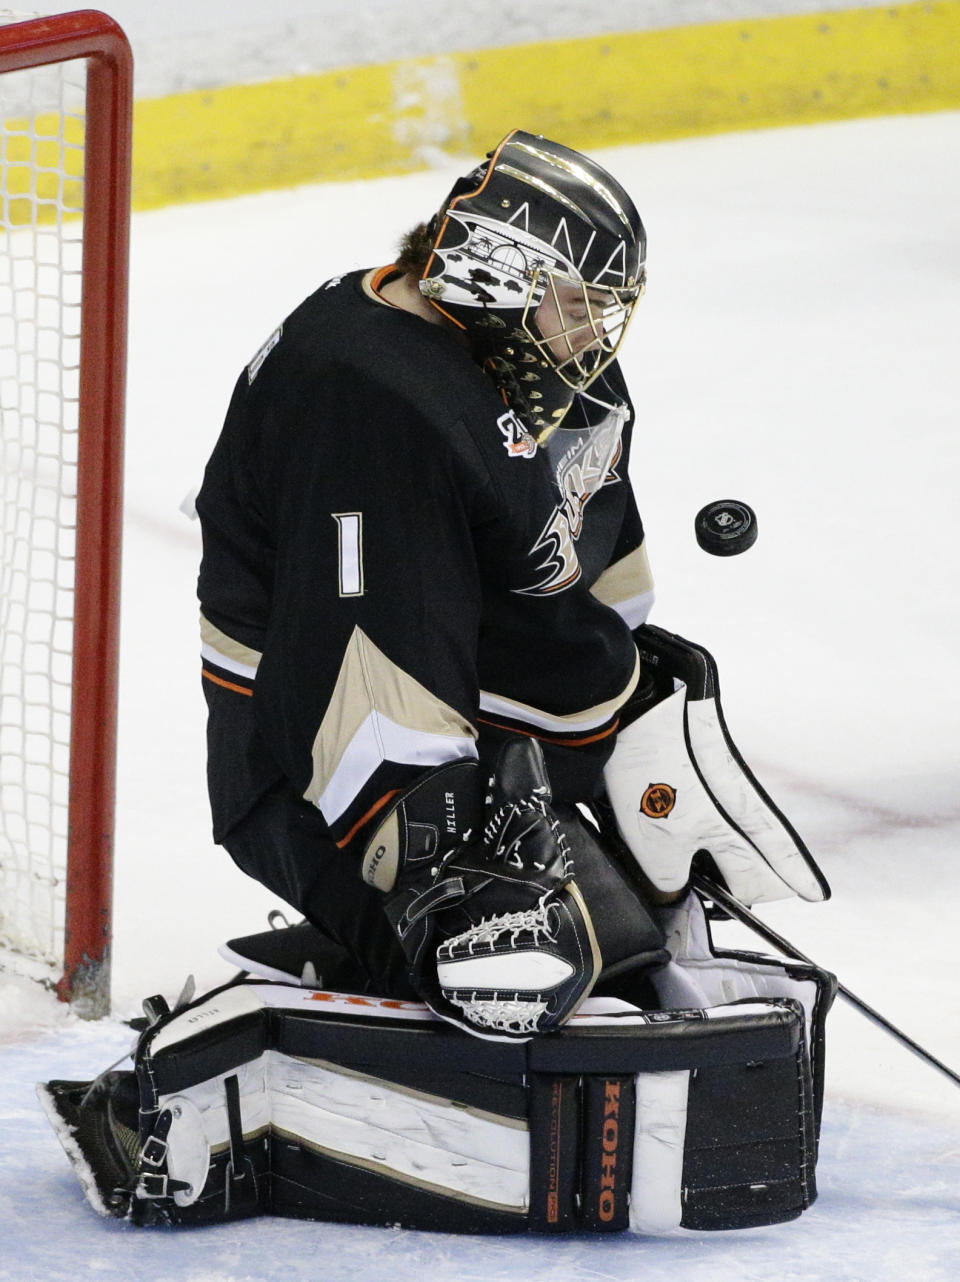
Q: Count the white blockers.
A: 1